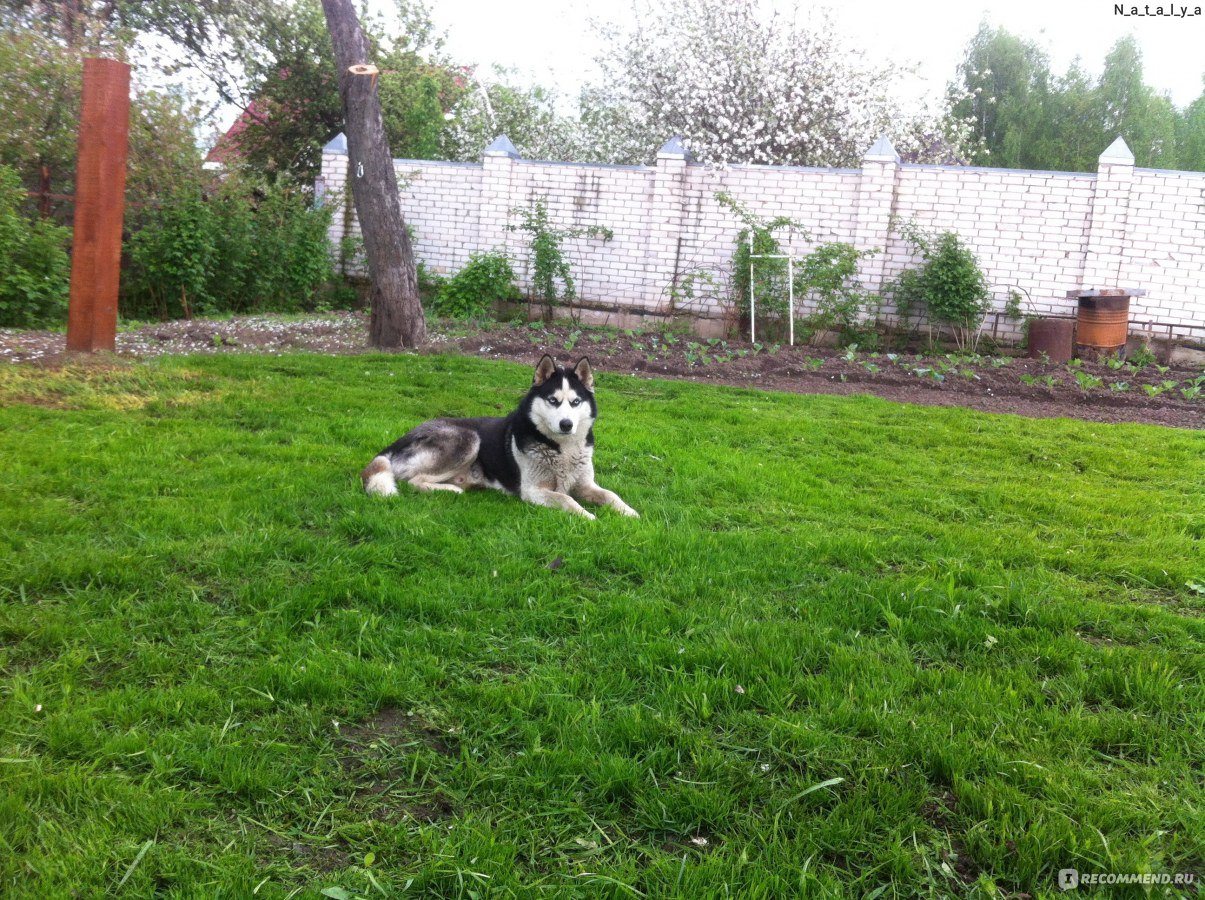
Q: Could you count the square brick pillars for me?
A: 5